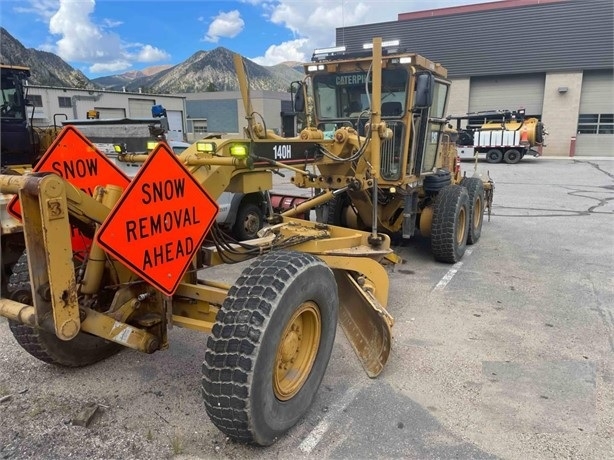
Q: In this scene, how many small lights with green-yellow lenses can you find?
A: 4